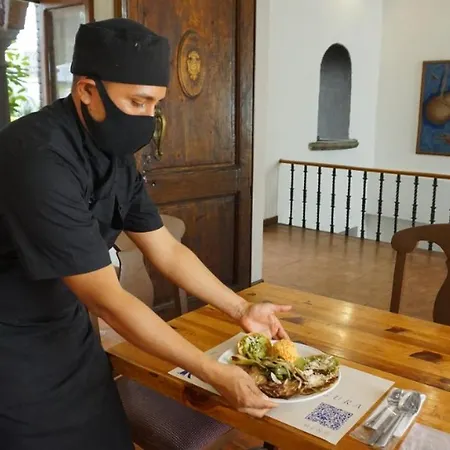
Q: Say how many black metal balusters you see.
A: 10